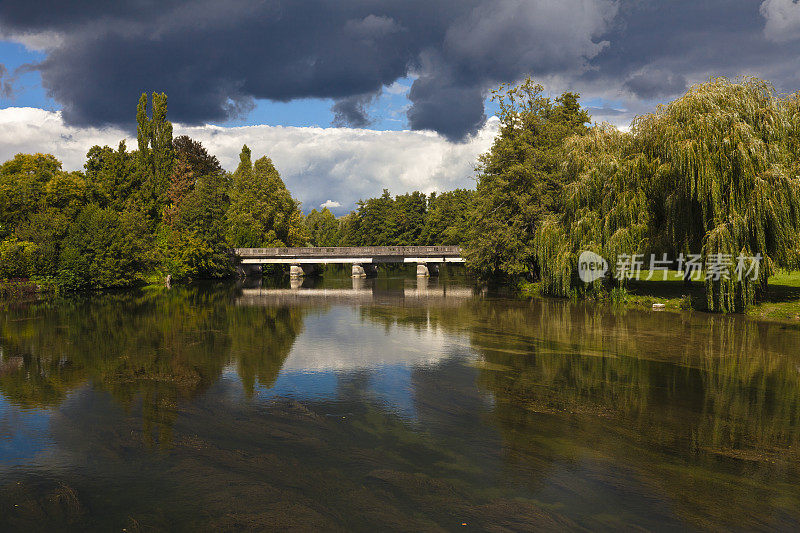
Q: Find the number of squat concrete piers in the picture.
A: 3